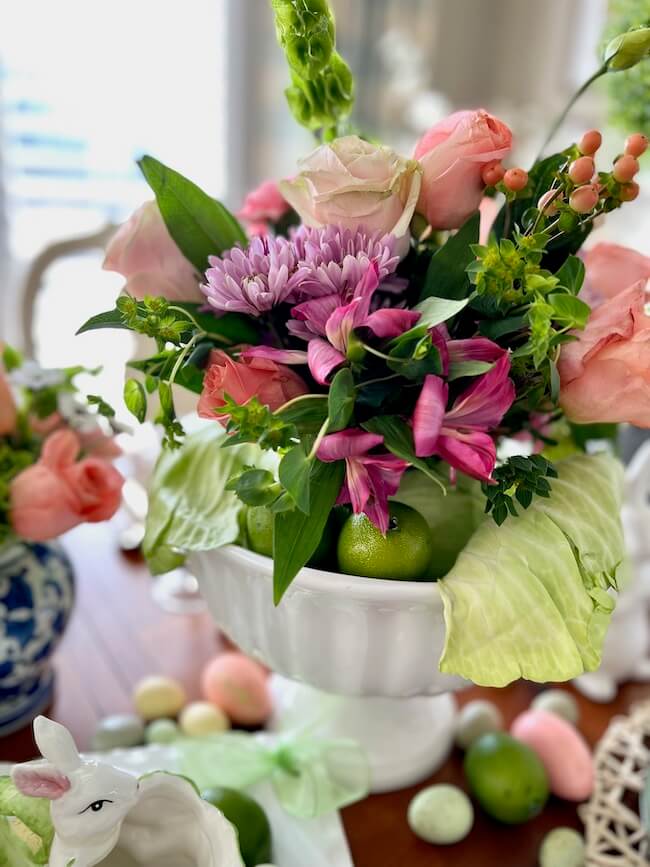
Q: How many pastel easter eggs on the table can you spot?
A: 10